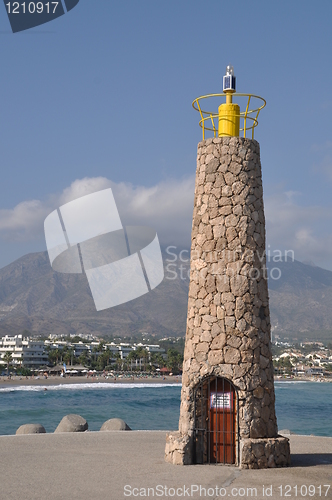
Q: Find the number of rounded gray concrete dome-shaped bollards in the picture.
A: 3